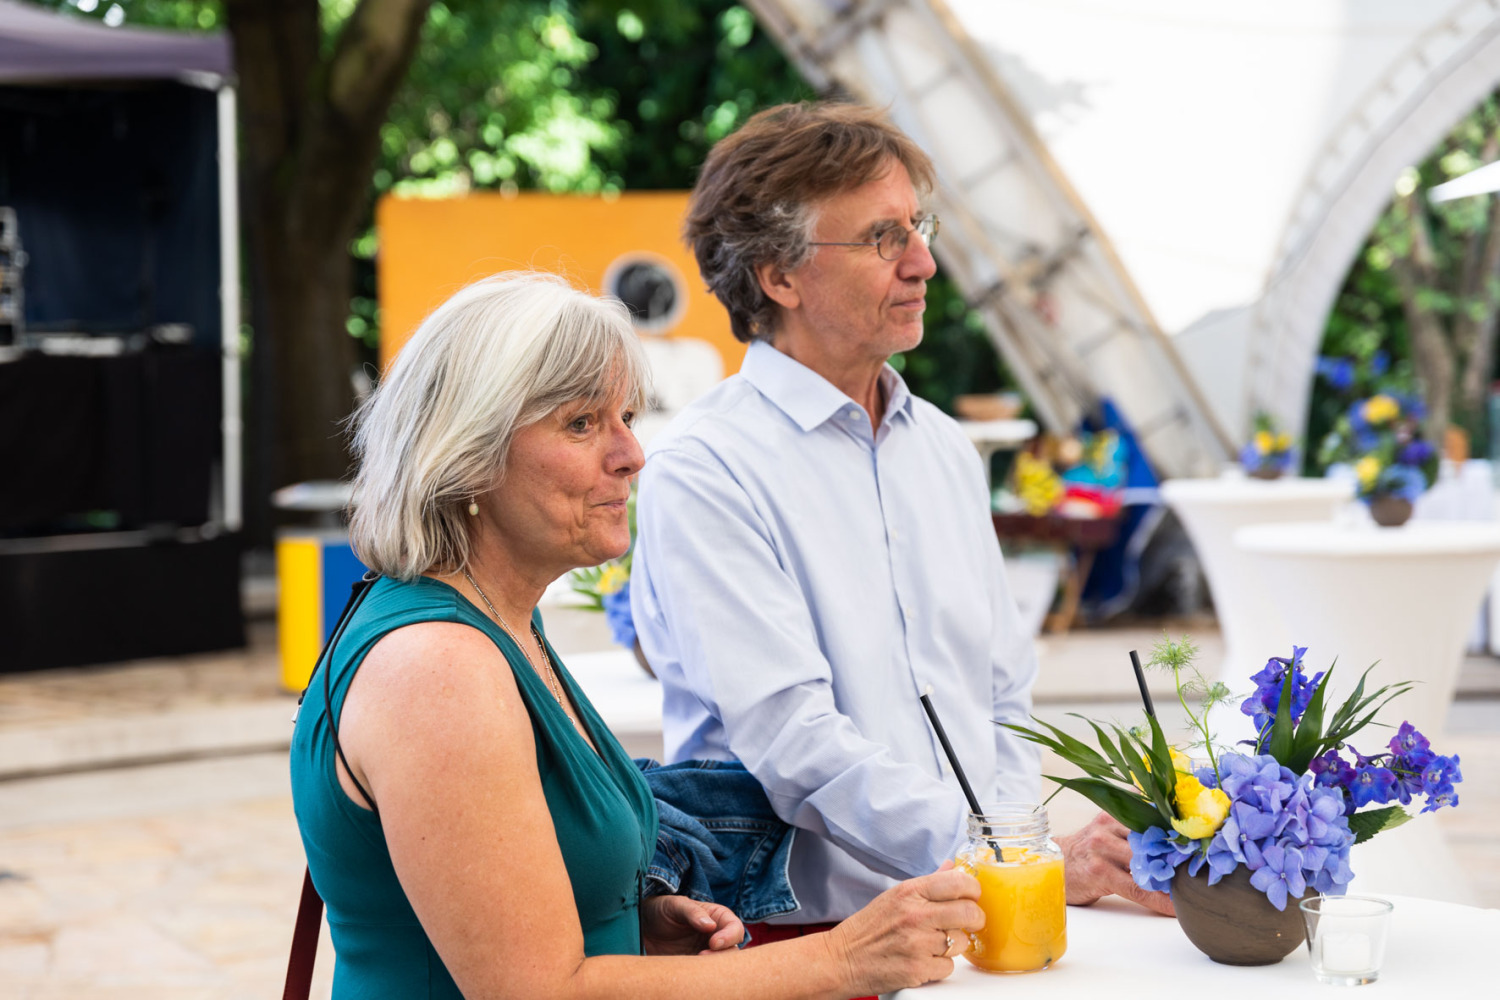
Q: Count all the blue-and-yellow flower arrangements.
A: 4